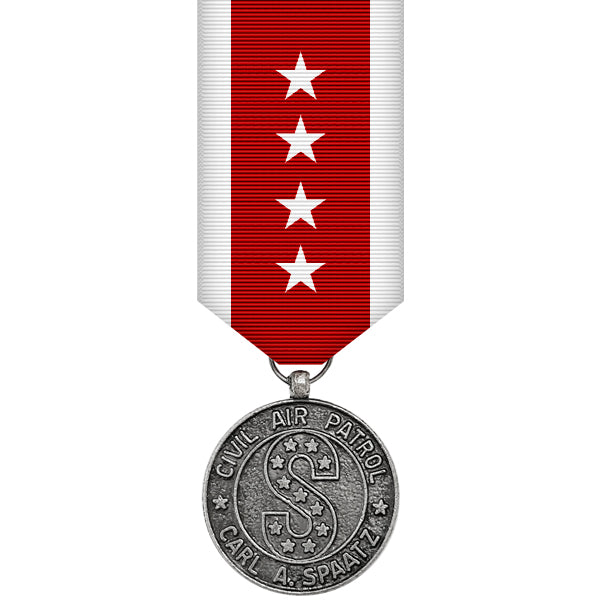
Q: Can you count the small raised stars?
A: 13